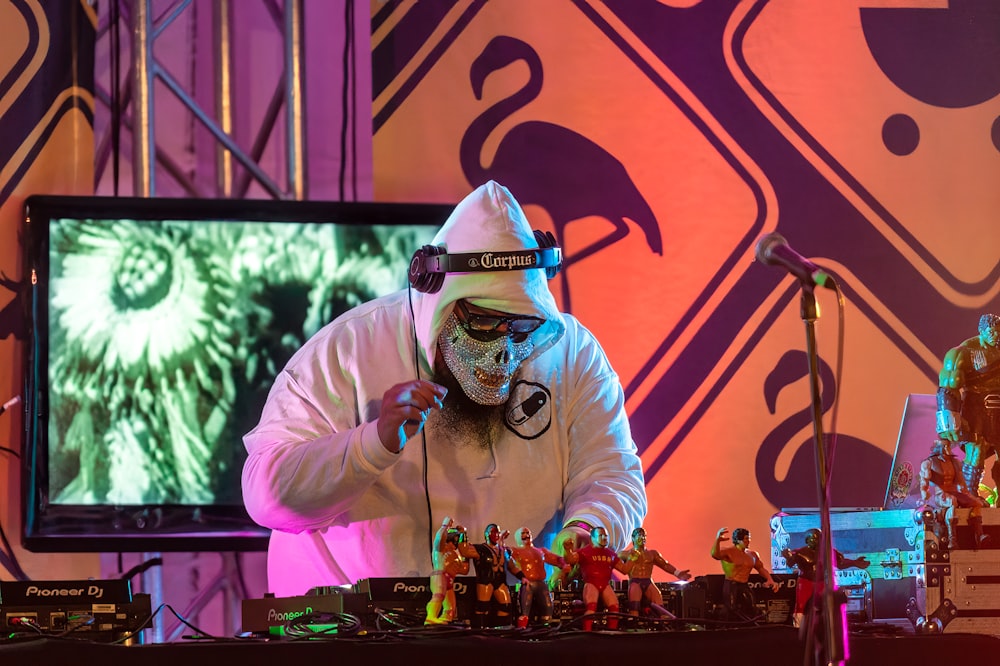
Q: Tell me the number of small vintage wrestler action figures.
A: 7